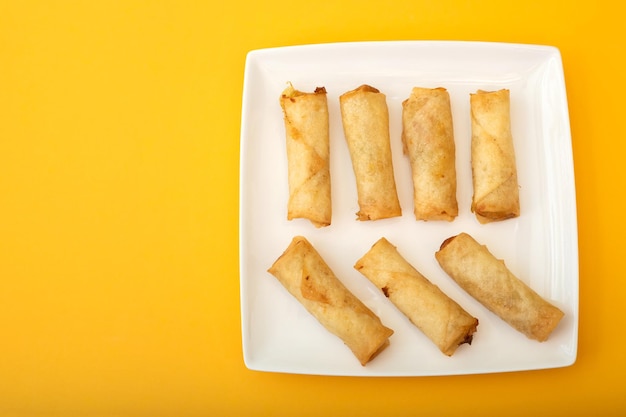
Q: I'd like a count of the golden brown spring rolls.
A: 7